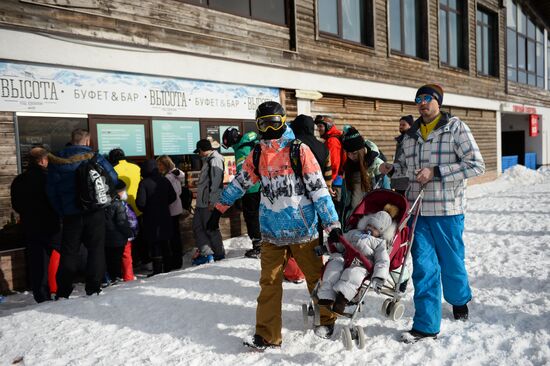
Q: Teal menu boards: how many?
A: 2